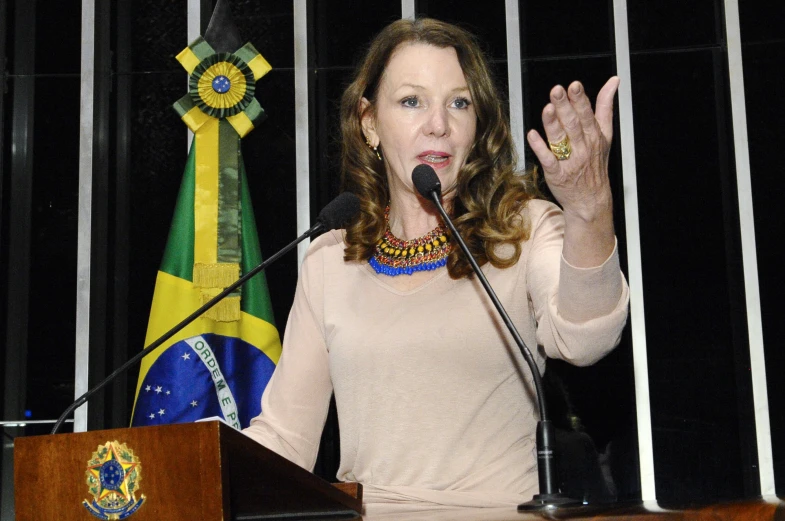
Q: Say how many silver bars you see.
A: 7